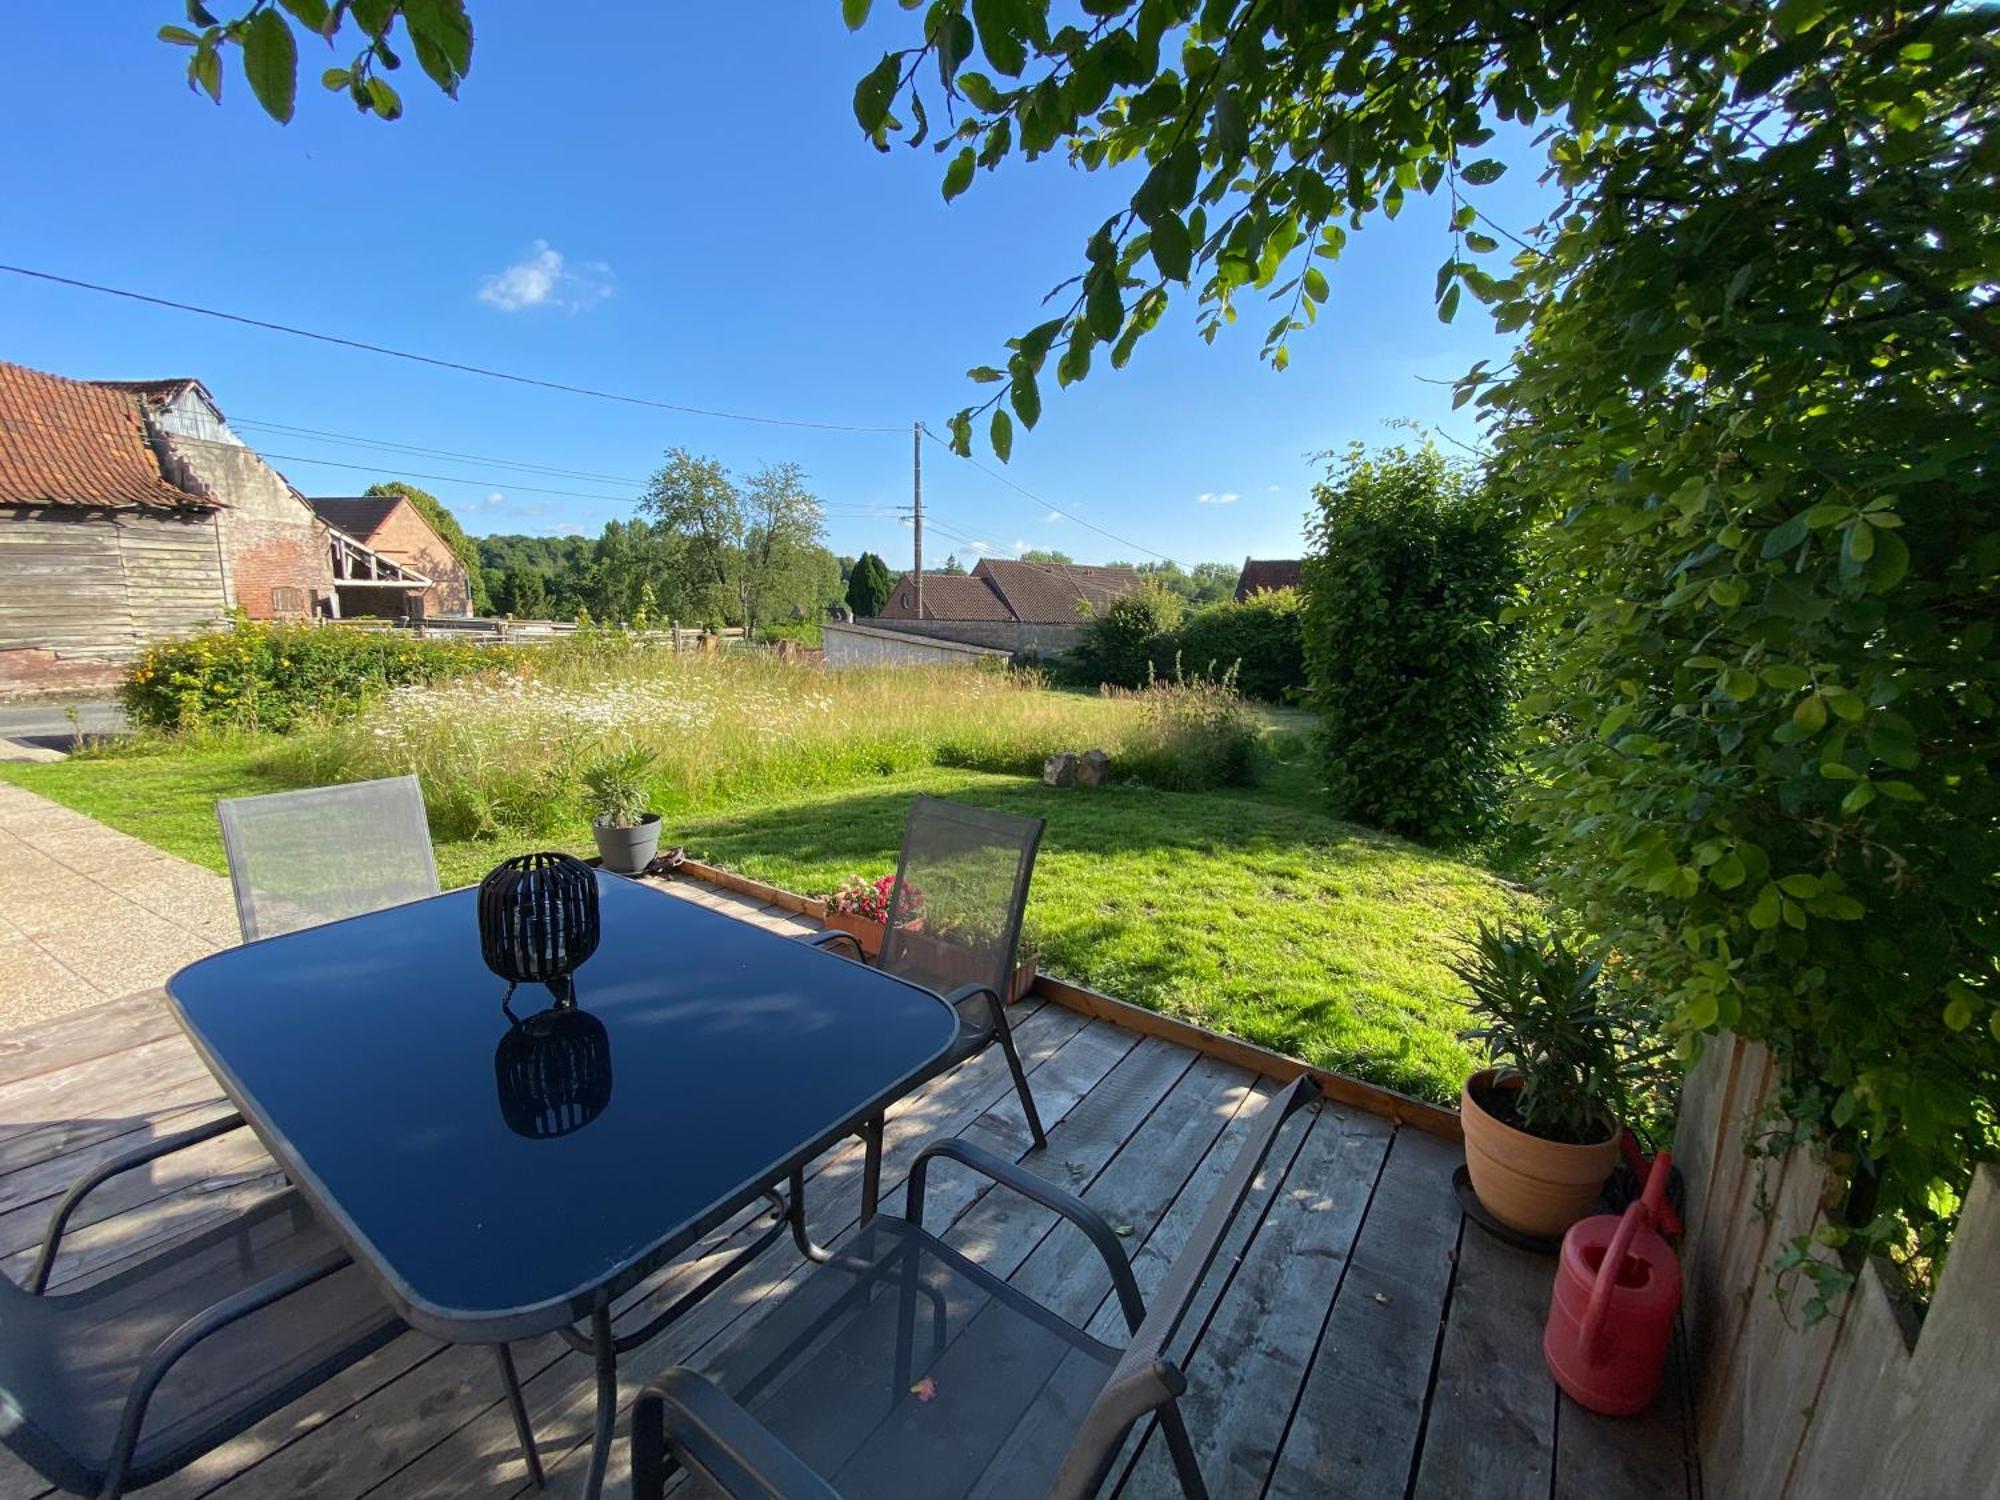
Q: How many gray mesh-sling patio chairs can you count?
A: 4